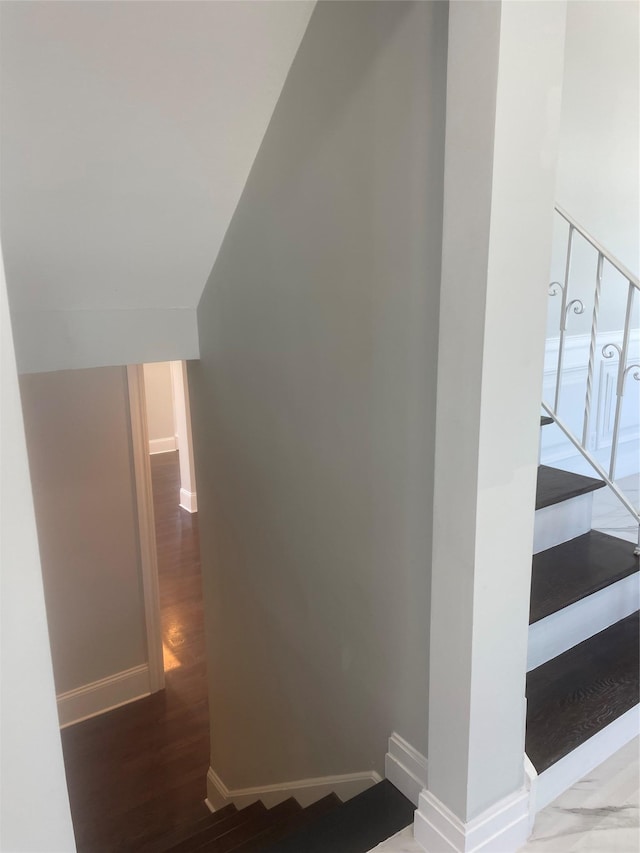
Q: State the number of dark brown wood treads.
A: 9